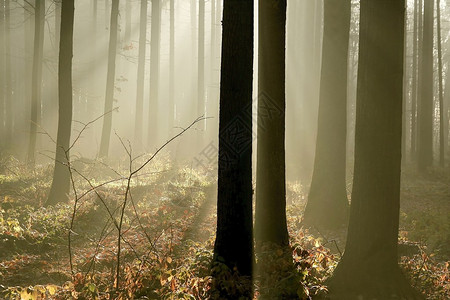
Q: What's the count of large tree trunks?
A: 4